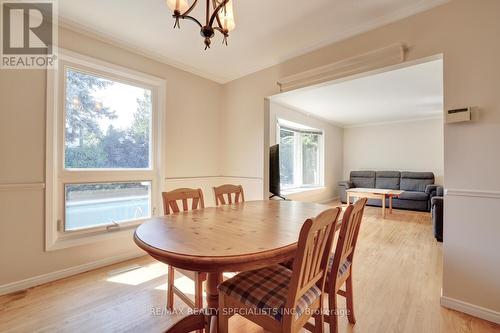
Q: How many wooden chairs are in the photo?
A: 4